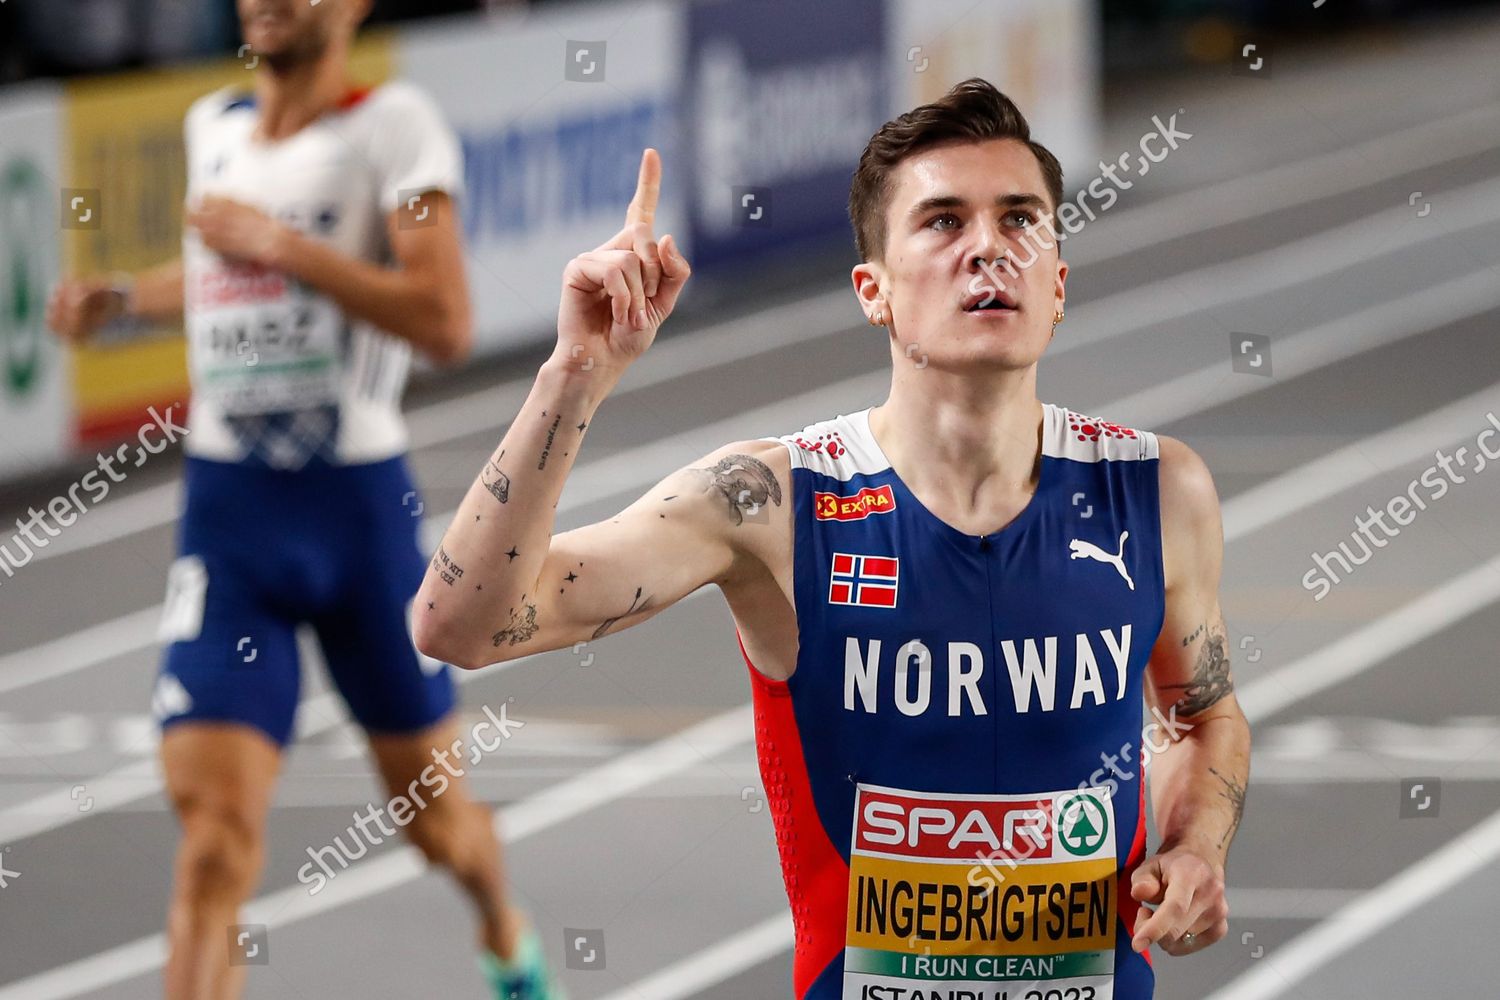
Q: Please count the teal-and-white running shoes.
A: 1